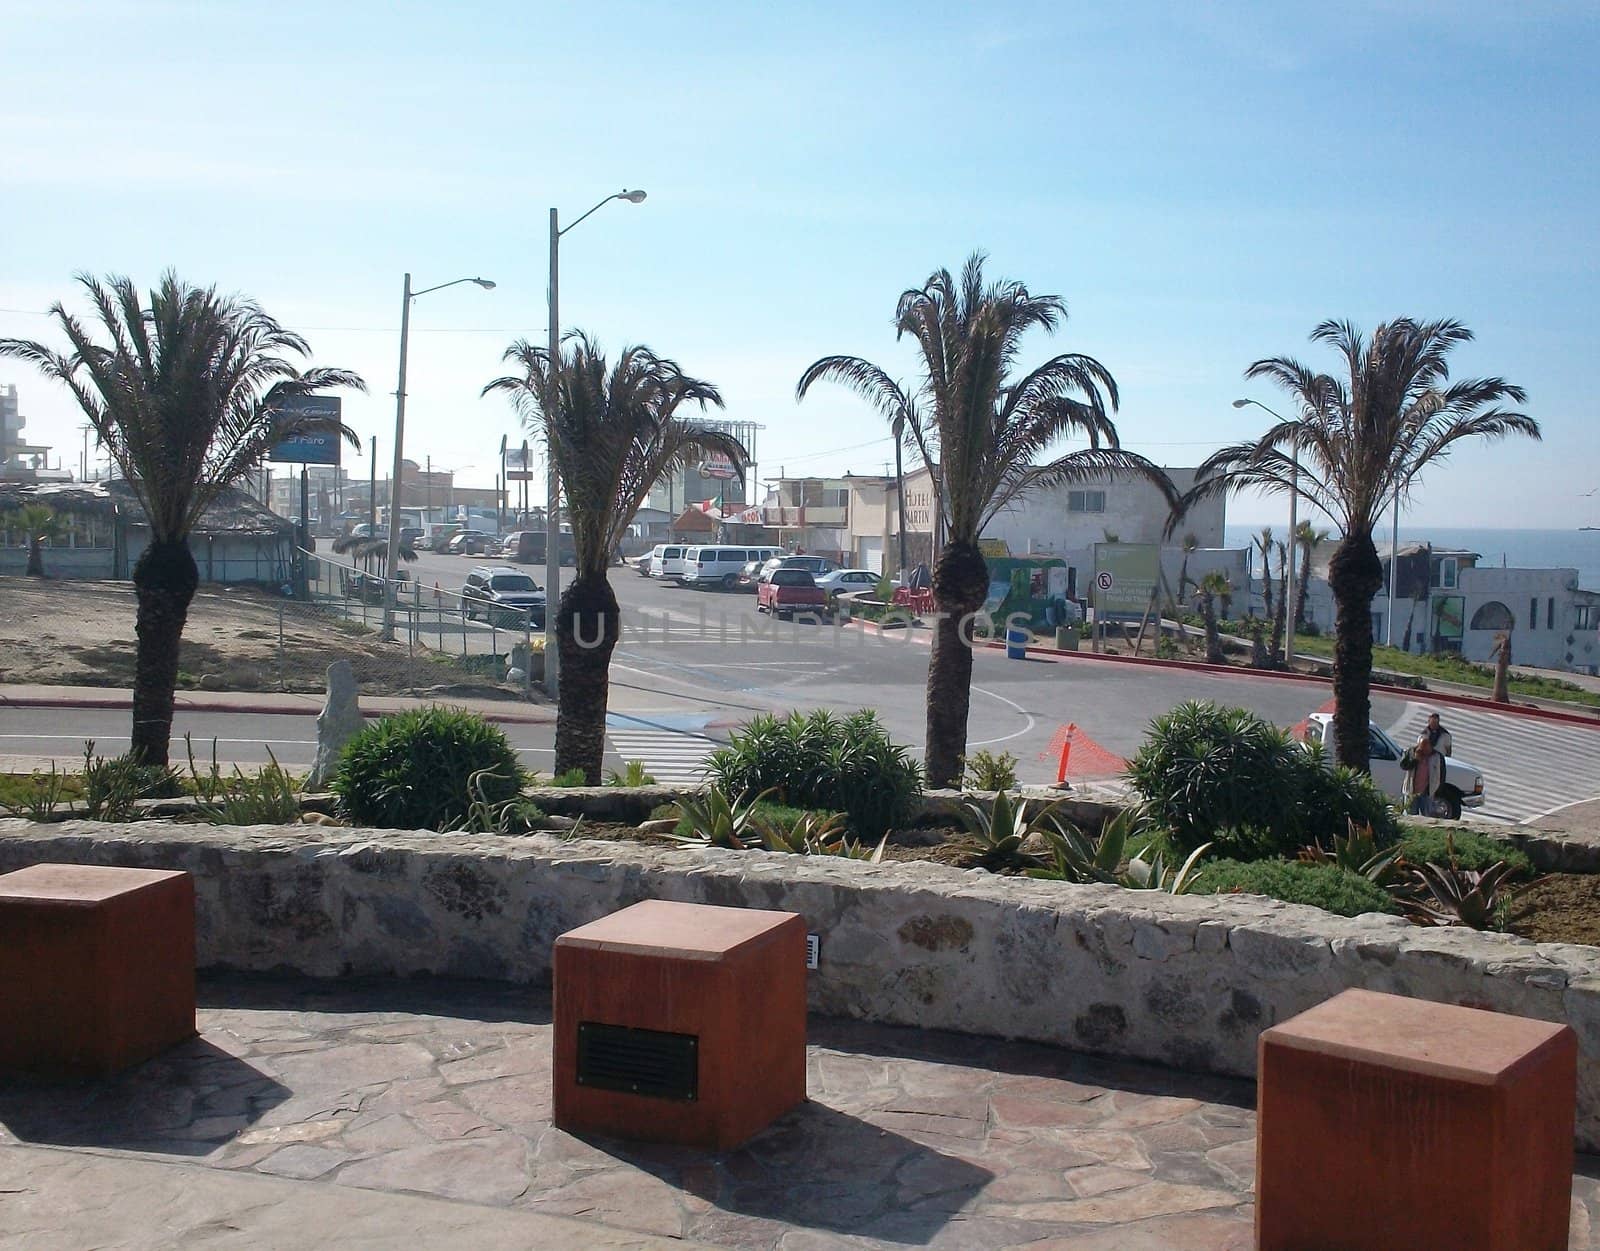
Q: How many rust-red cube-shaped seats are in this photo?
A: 3